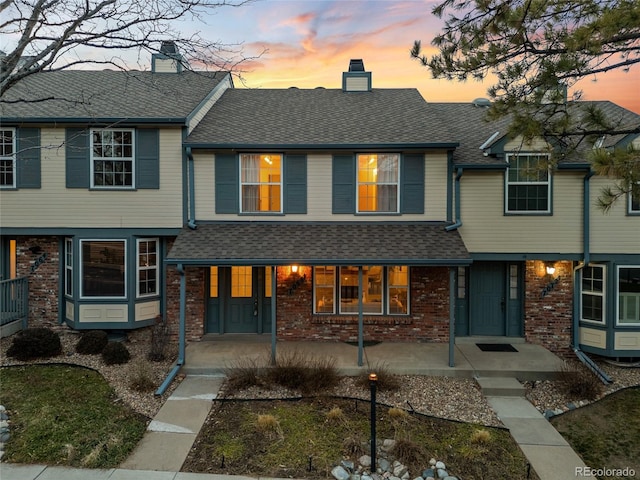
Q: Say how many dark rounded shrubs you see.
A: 3